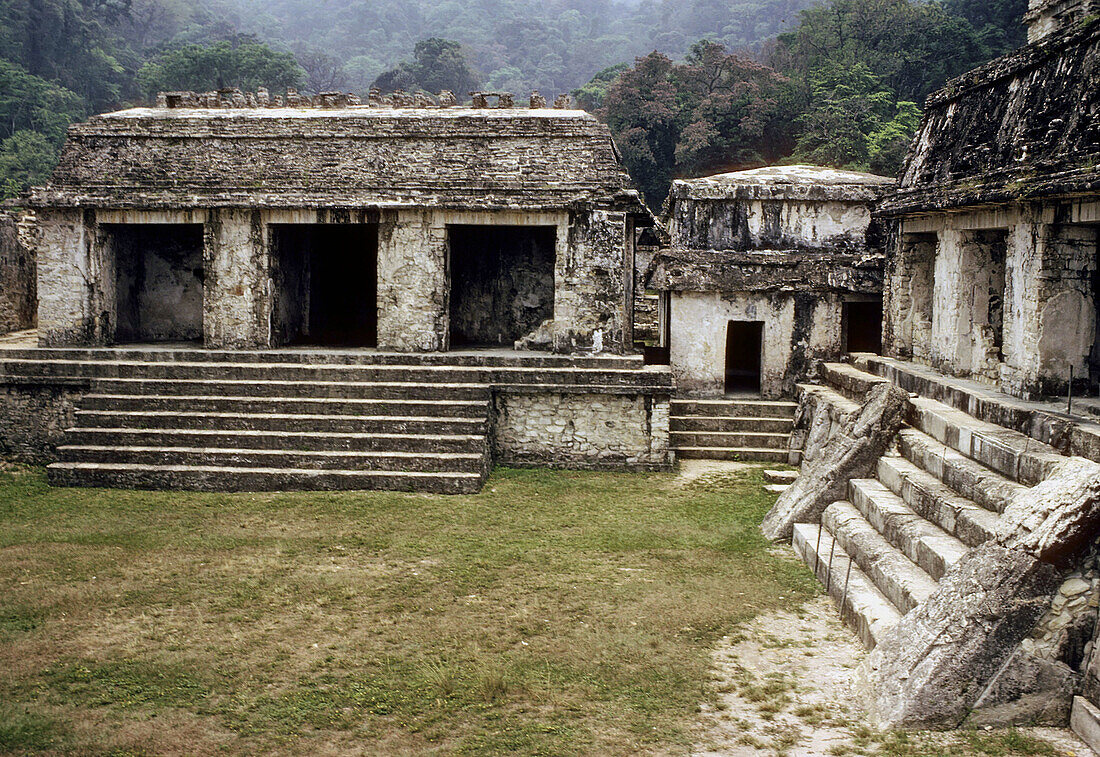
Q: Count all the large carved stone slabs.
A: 2